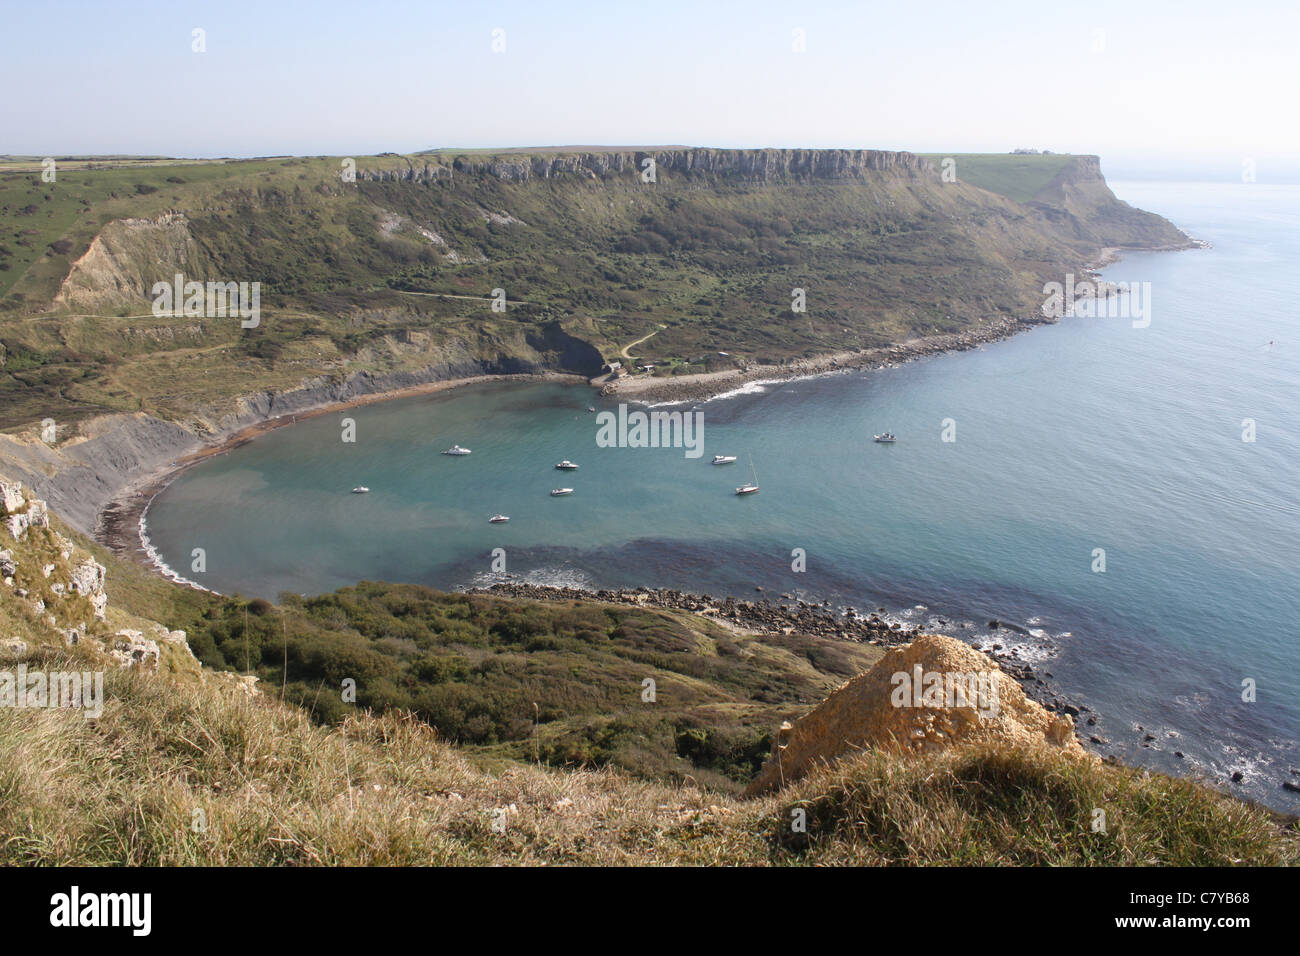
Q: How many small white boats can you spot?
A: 8